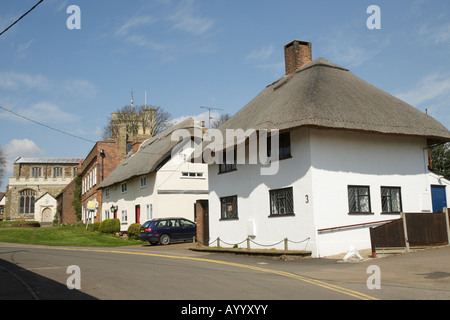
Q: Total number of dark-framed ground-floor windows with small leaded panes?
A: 4